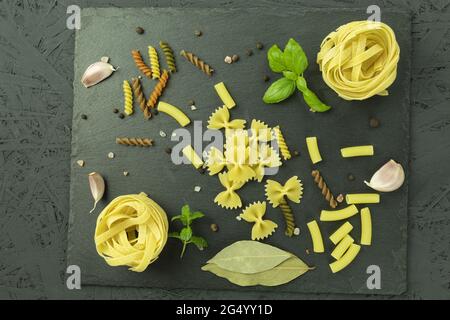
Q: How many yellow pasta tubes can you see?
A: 12